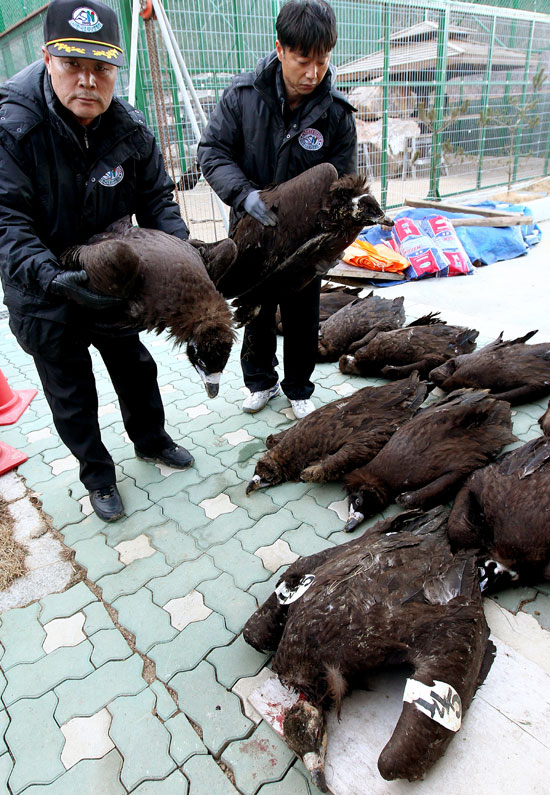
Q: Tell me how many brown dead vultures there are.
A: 11